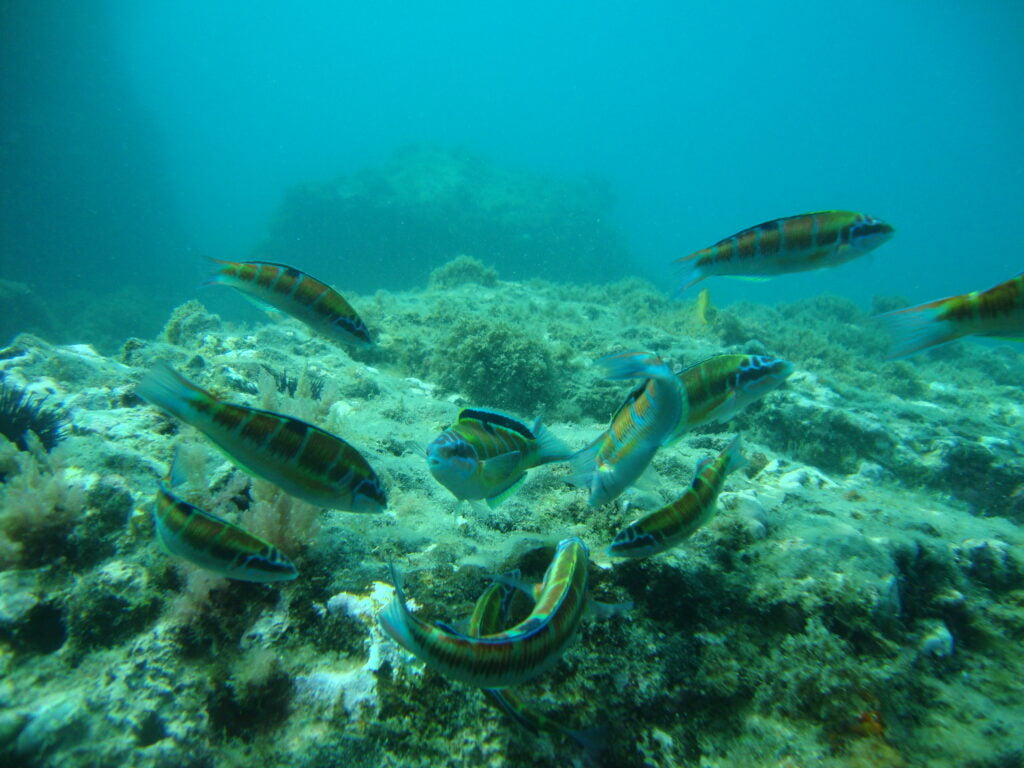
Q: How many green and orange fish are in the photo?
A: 11